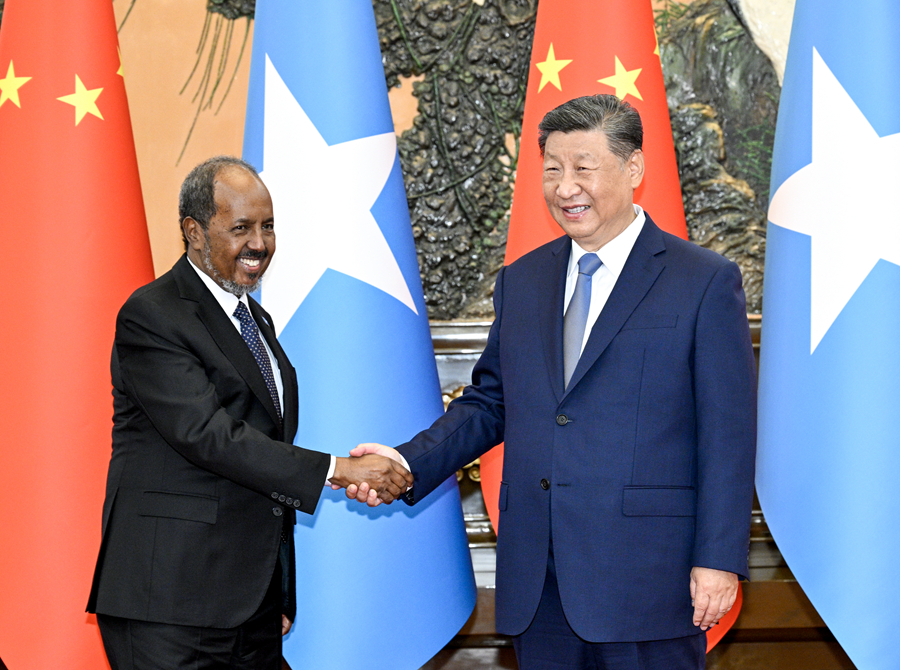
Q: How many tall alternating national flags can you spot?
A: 4